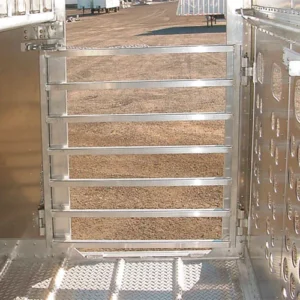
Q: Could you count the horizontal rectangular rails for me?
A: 7